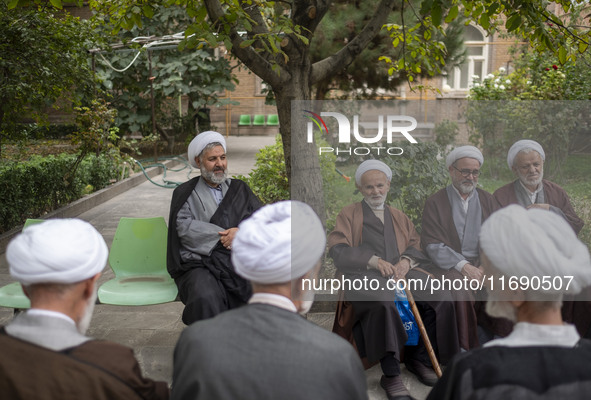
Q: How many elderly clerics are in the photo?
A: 7